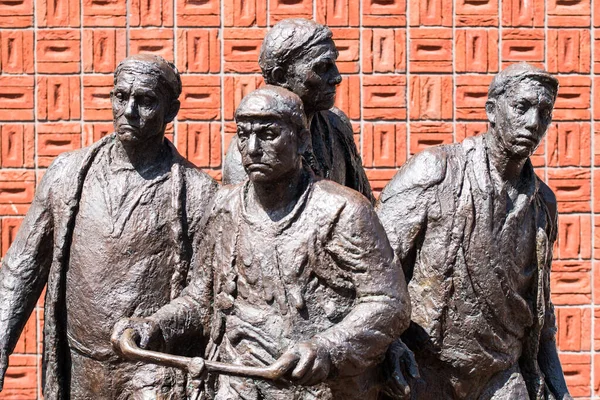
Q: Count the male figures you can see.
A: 4